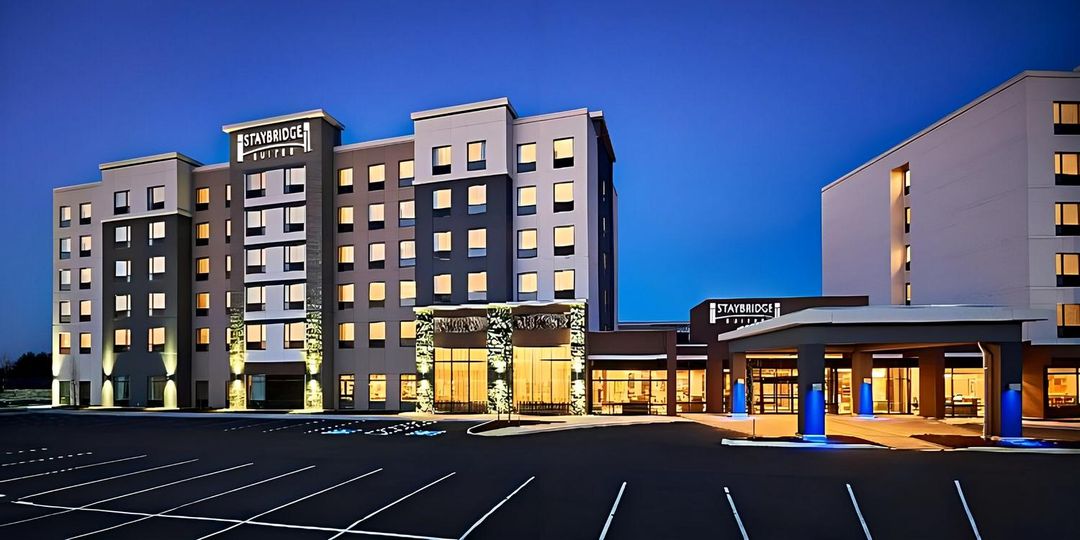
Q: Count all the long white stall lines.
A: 11